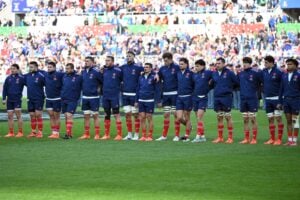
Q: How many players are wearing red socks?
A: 15